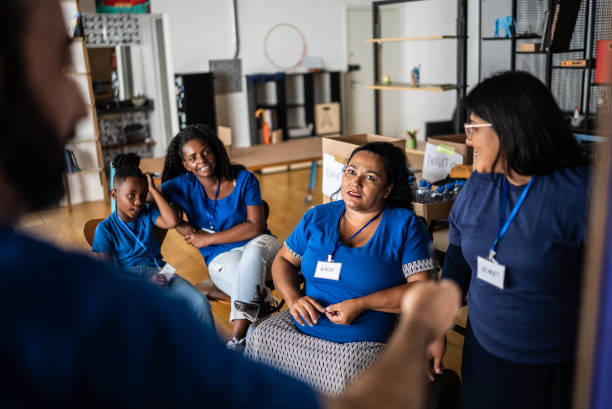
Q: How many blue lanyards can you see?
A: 4